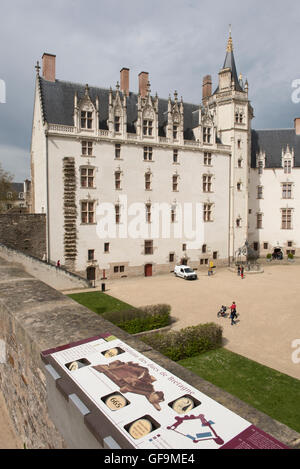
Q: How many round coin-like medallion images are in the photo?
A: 5